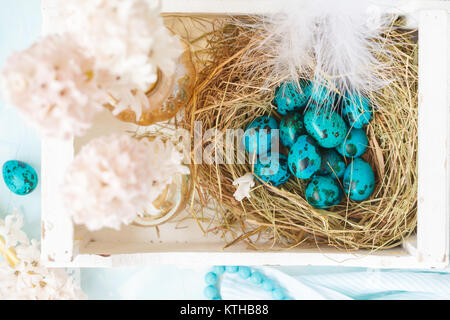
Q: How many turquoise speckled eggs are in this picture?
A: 13